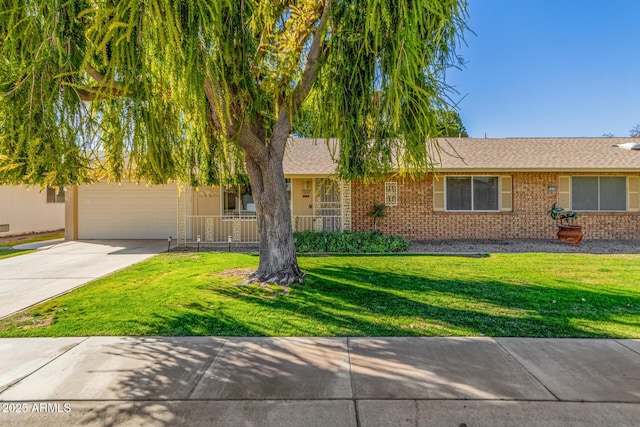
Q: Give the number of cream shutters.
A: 4